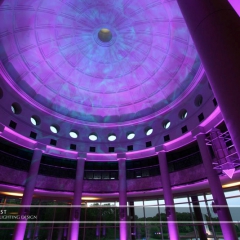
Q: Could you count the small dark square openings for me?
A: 12